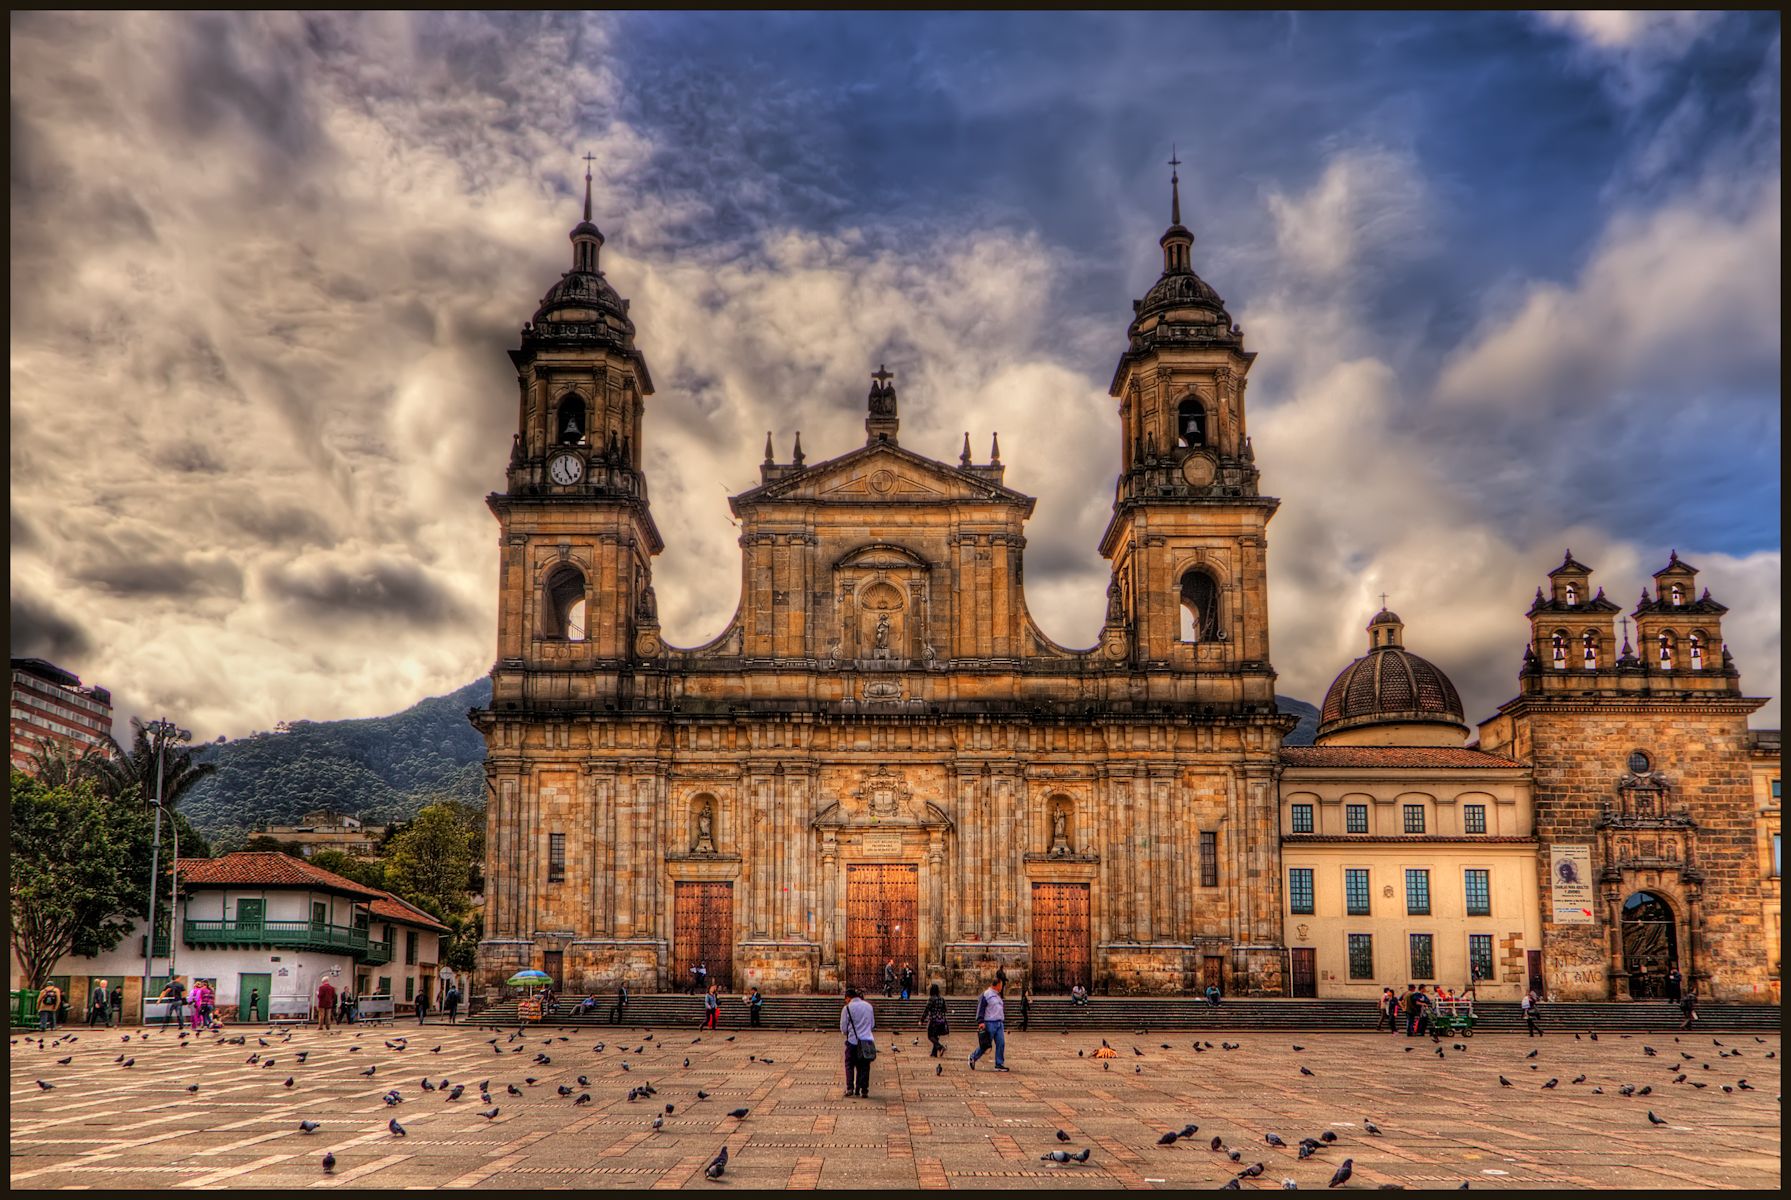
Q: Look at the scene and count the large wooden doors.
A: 3